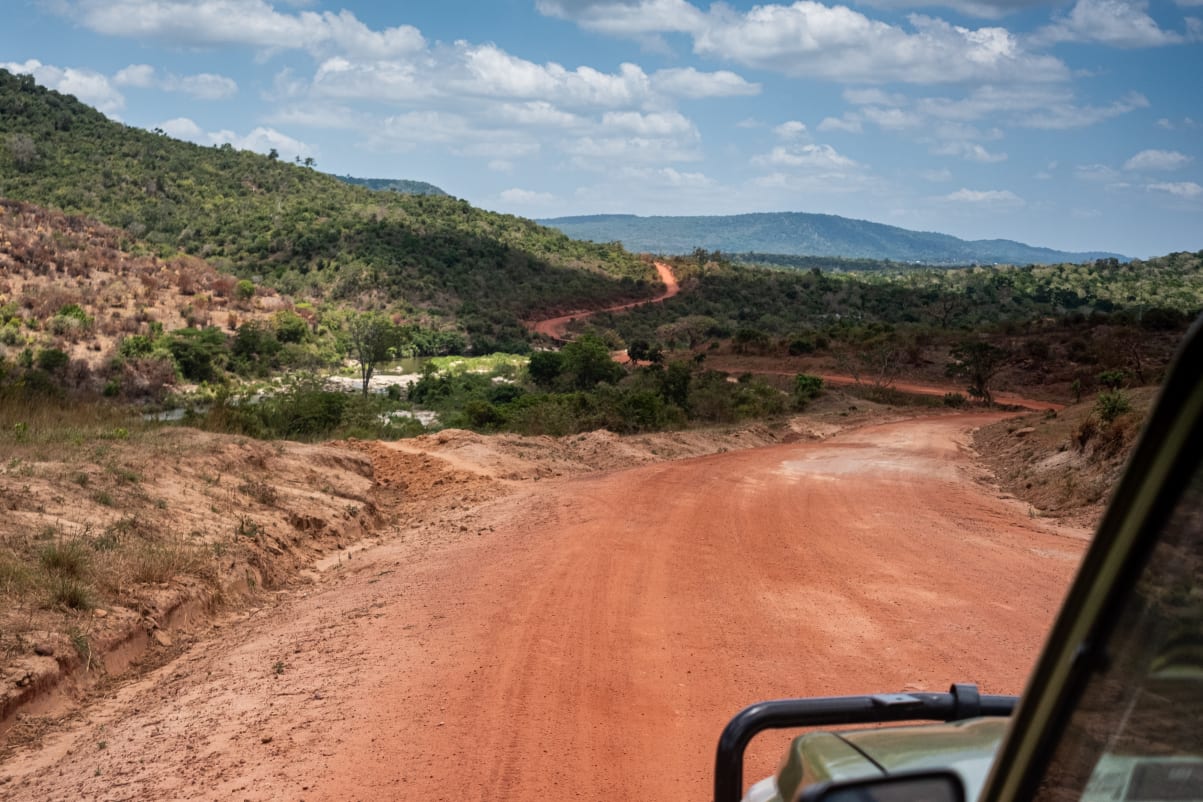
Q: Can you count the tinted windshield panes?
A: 1